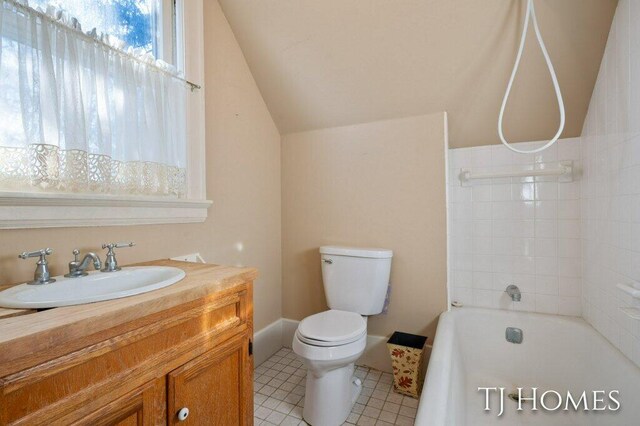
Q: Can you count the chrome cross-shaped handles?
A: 2